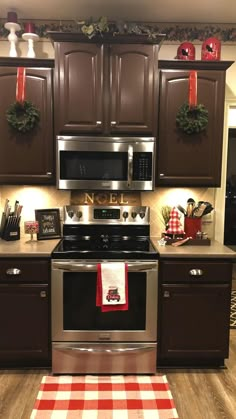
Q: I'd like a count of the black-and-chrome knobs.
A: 5